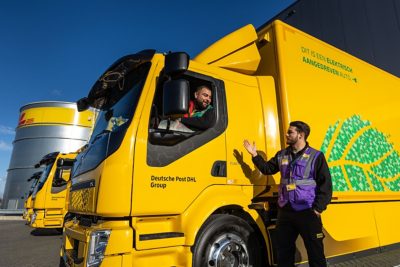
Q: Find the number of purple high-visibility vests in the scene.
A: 1